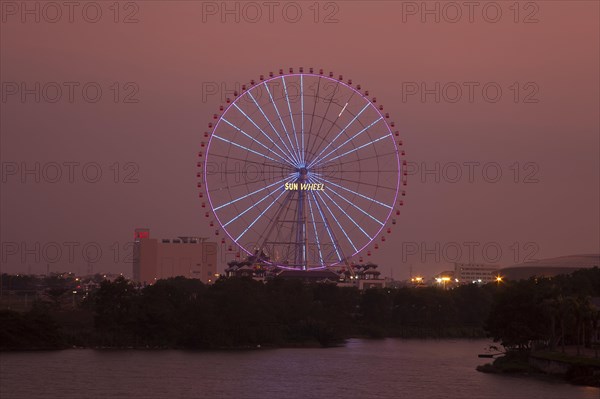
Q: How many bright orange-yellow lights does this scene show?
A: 3